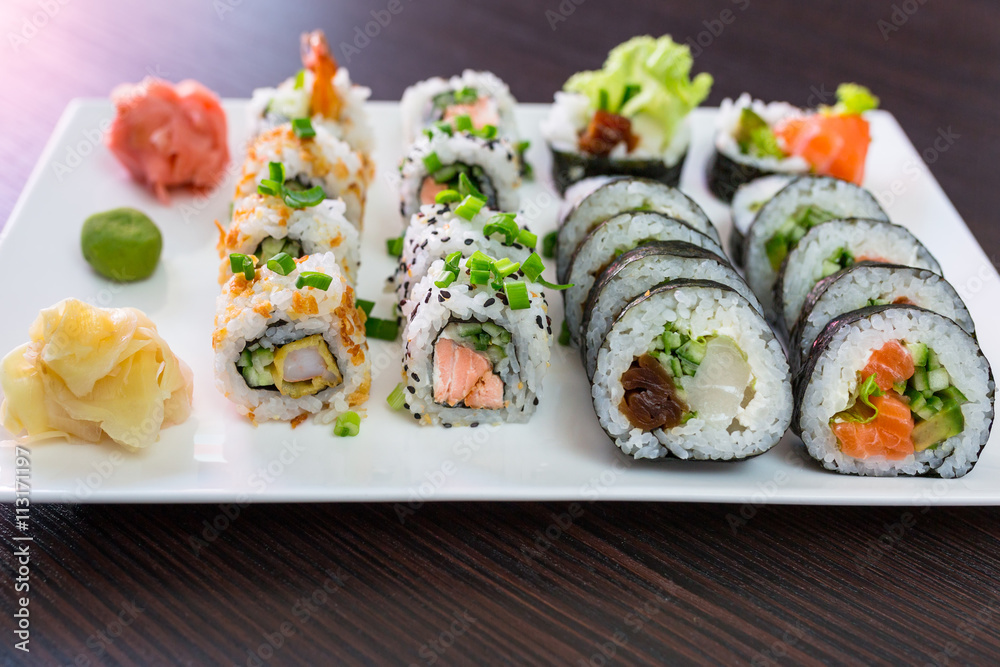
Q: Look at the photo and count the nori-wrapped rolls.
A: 12